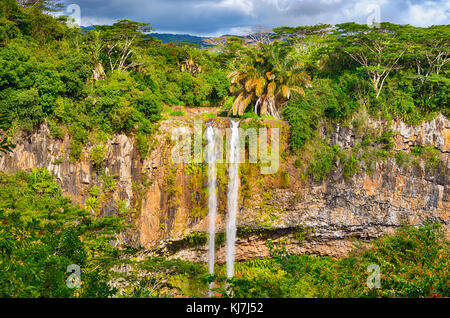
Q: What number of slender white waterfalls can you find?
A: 2